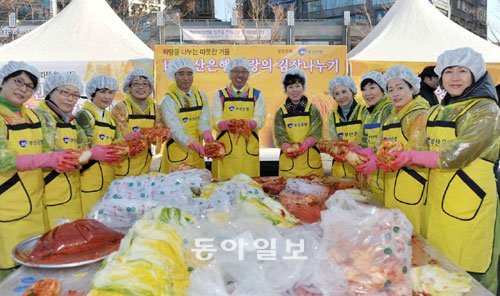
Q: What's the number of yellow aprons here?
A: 11